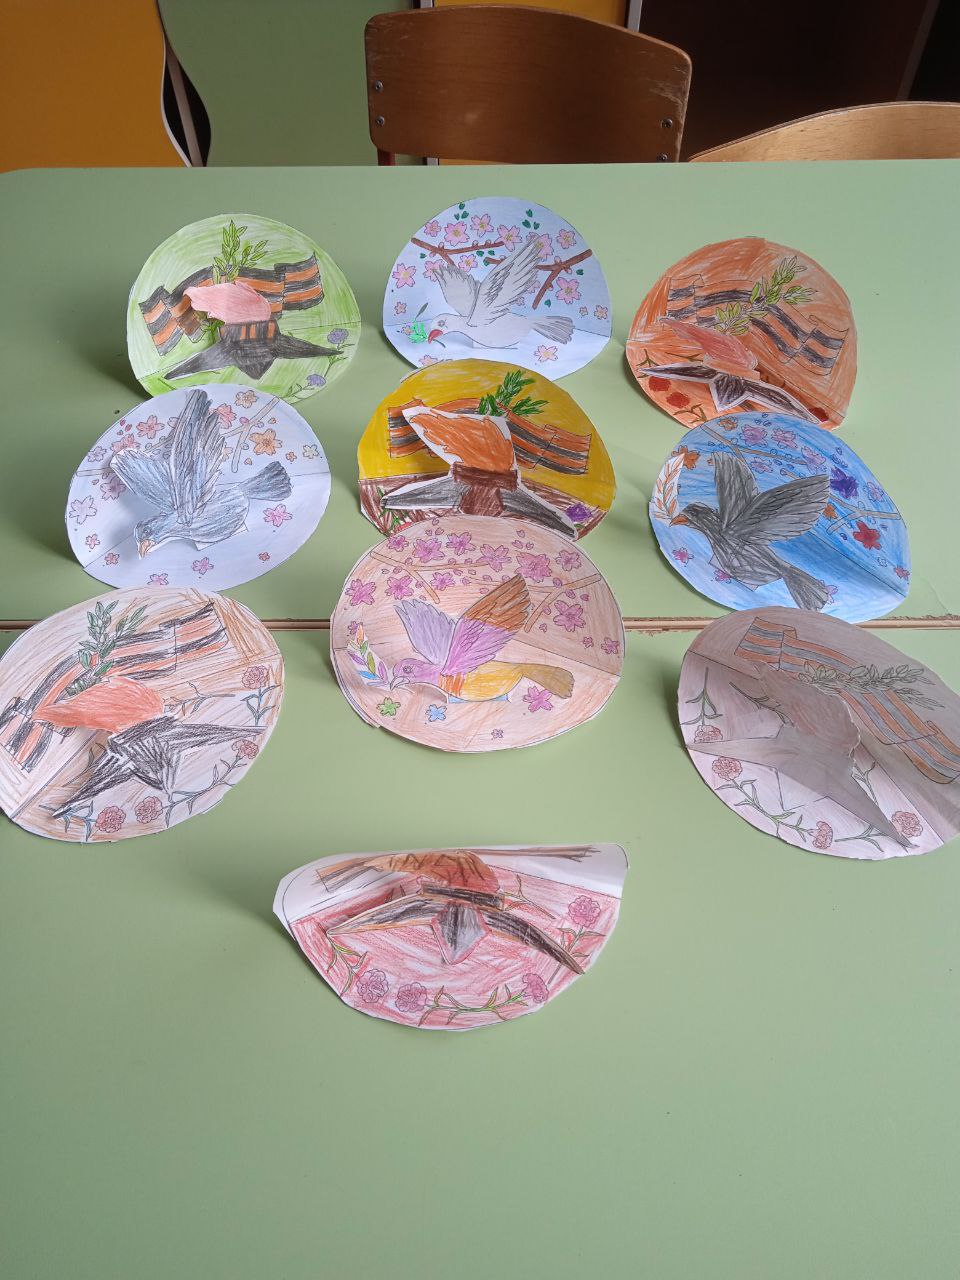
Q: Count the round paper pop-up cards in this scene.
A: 10